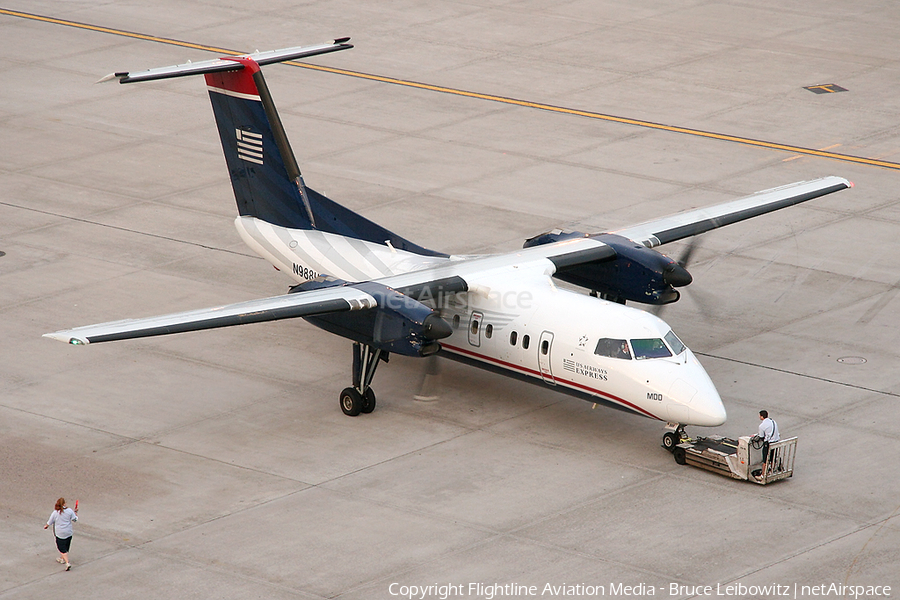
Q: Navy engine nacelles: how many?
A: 2